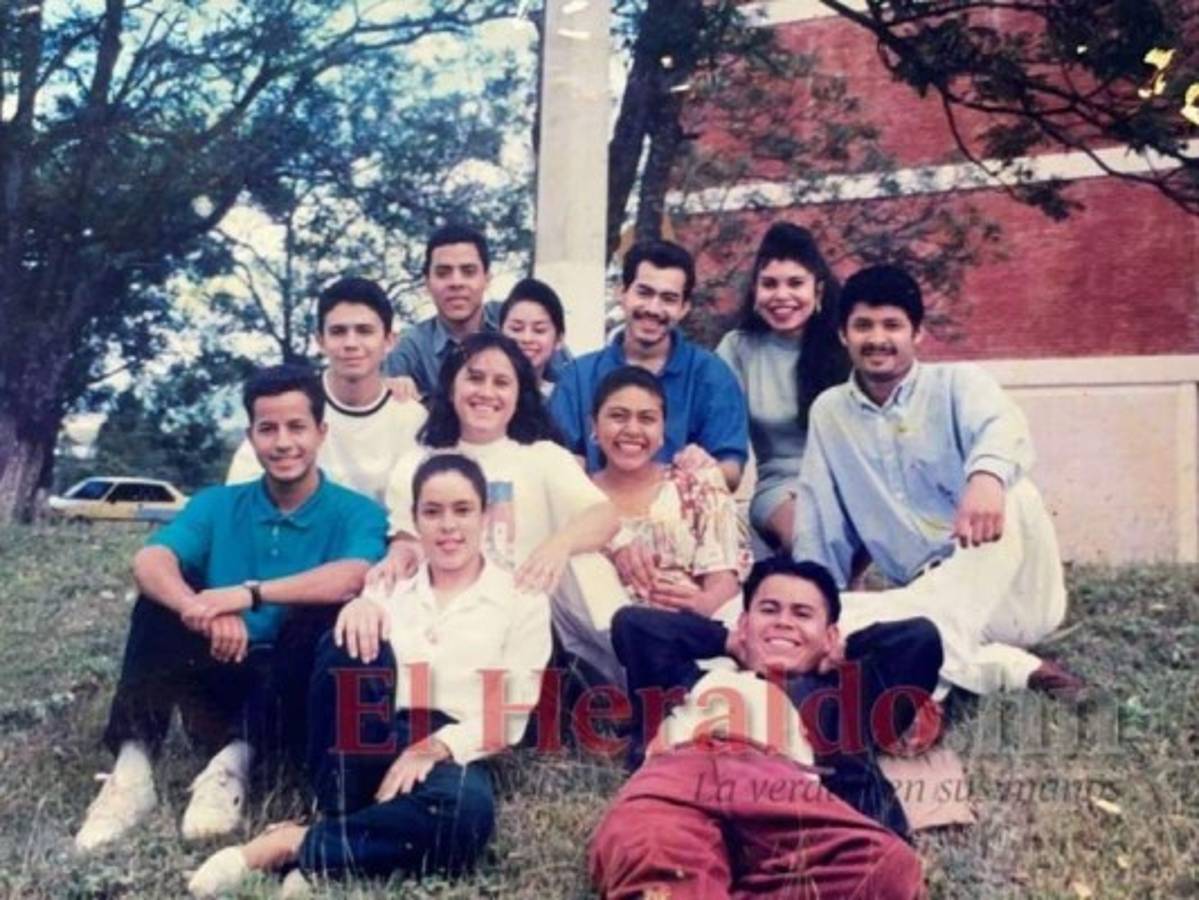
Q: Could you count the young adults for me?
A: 11